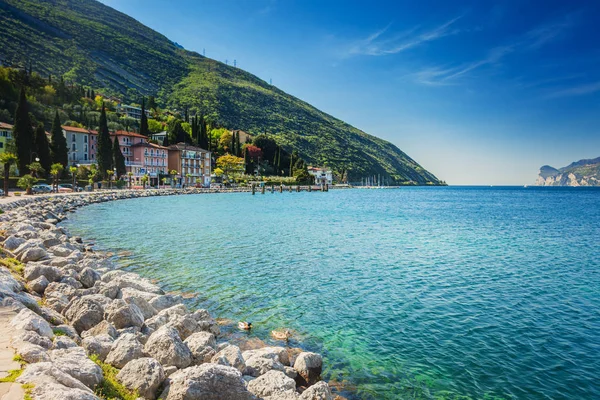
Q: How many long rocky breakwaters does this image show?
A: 1